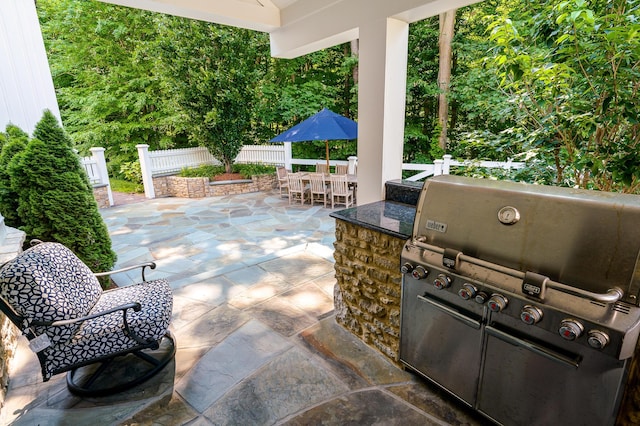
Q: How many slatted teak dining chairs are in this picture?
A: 6